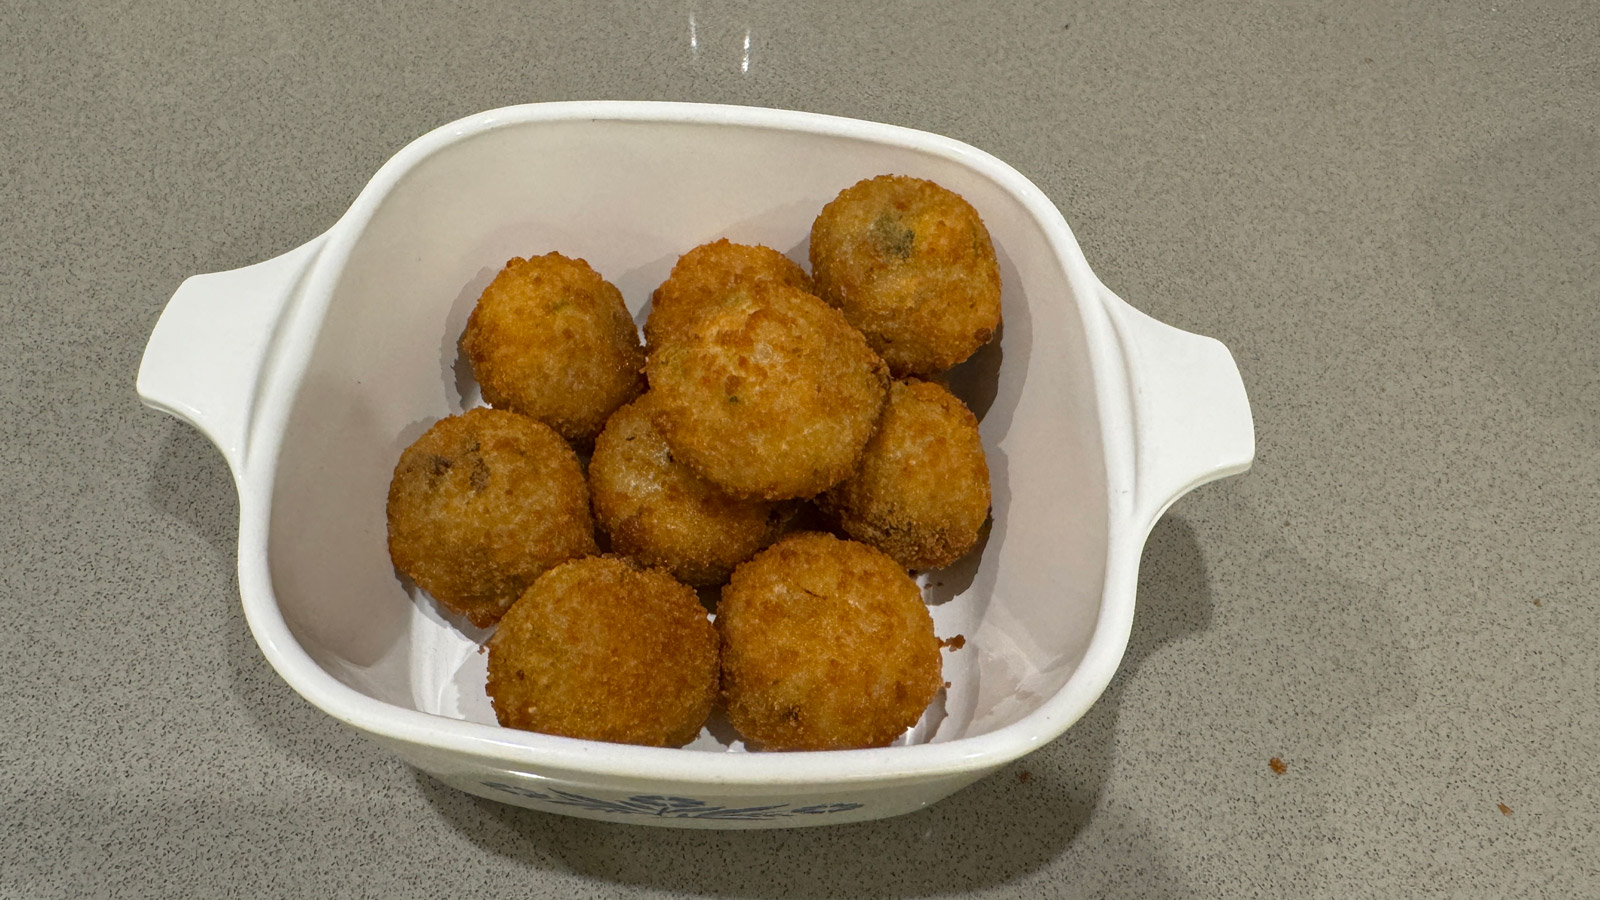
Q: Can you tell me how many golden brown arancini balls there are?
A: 9